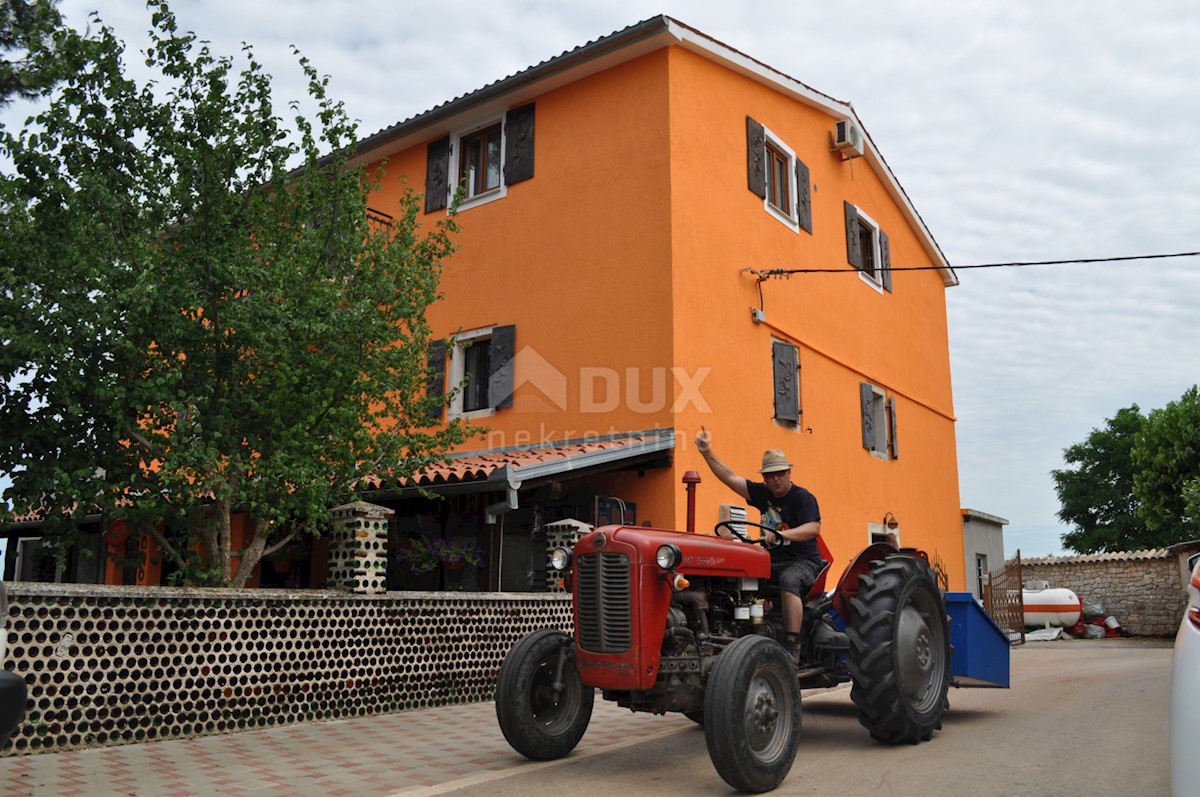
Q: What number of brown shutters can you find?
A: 11